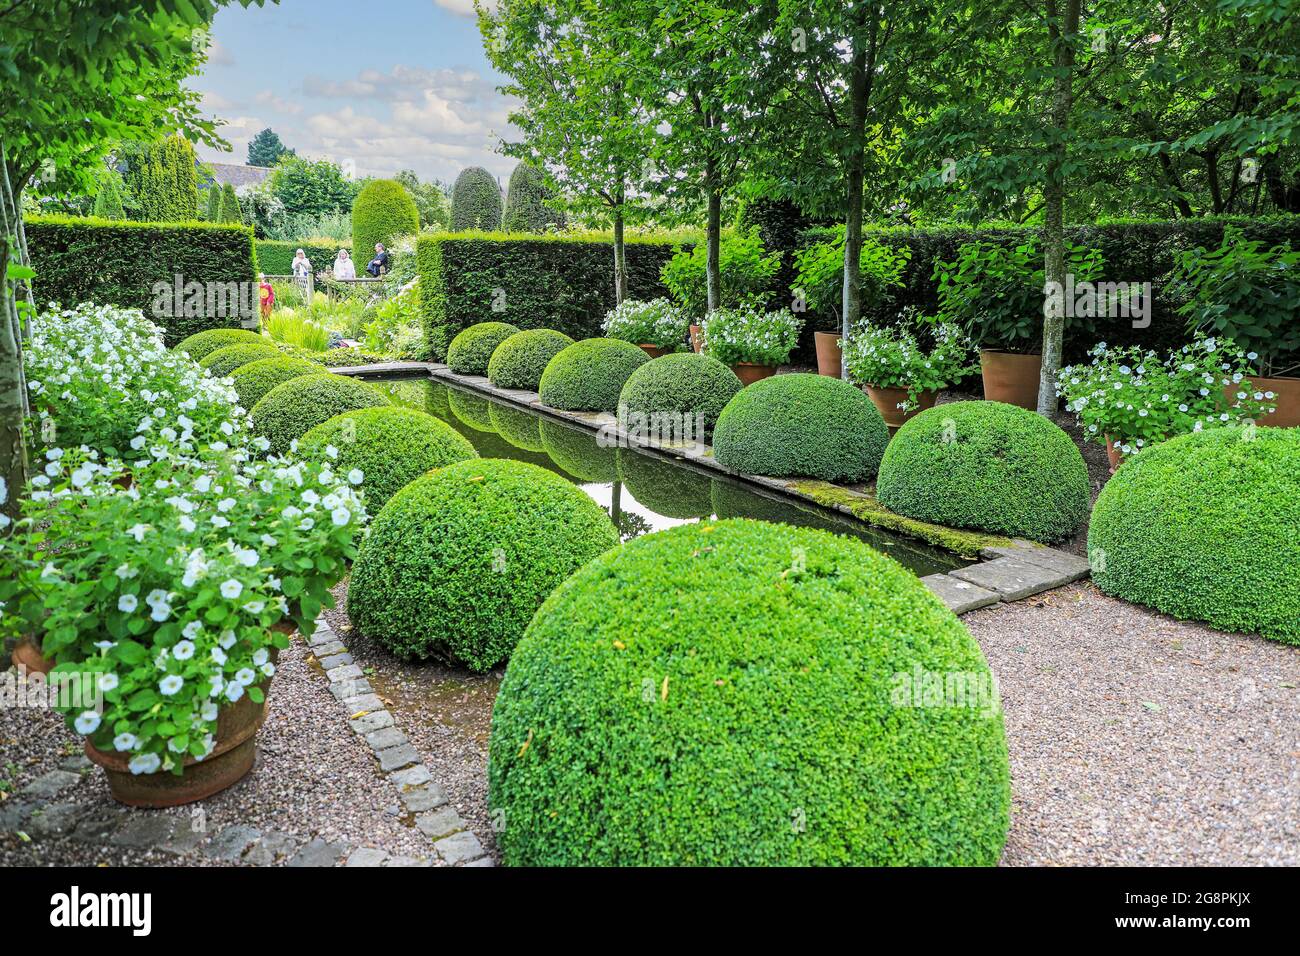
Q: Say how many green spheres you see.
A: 14